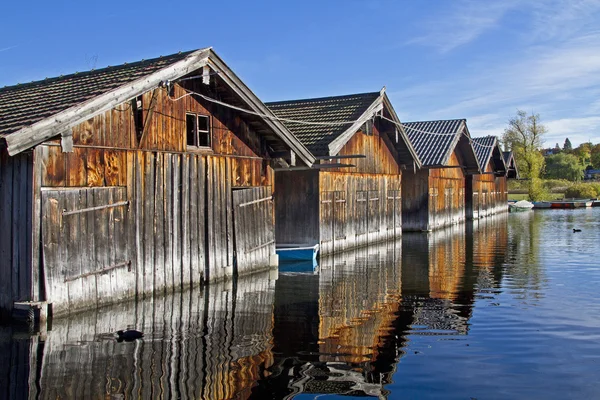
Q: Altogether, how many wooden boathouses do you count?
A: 5